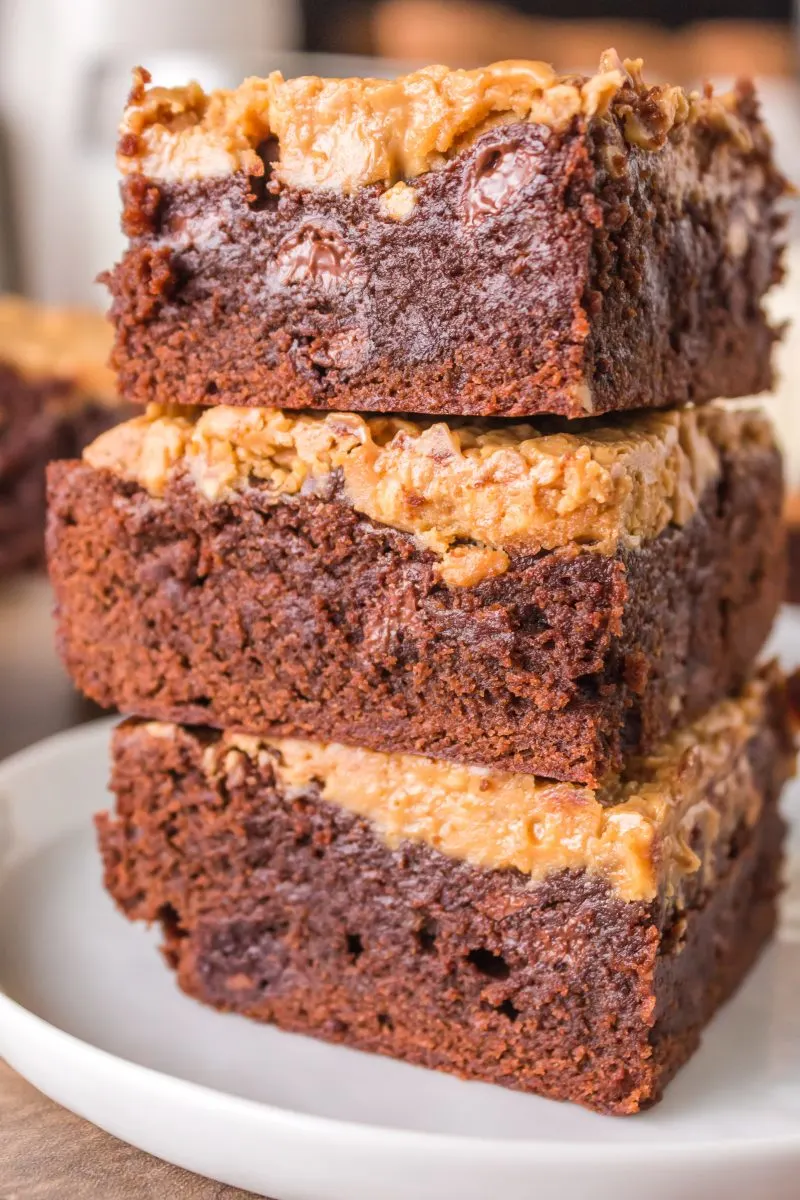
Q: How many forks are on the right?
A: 0